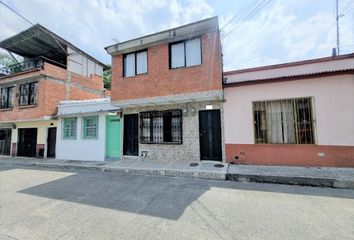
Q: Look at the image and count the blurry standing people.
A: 0